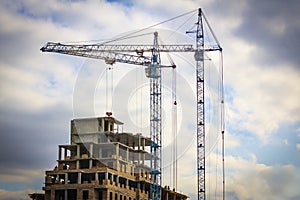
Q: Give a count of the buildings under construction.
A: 1